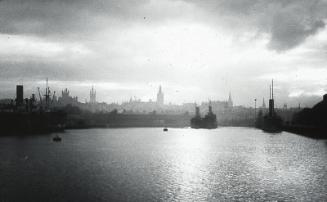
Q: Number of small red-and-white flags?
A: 0